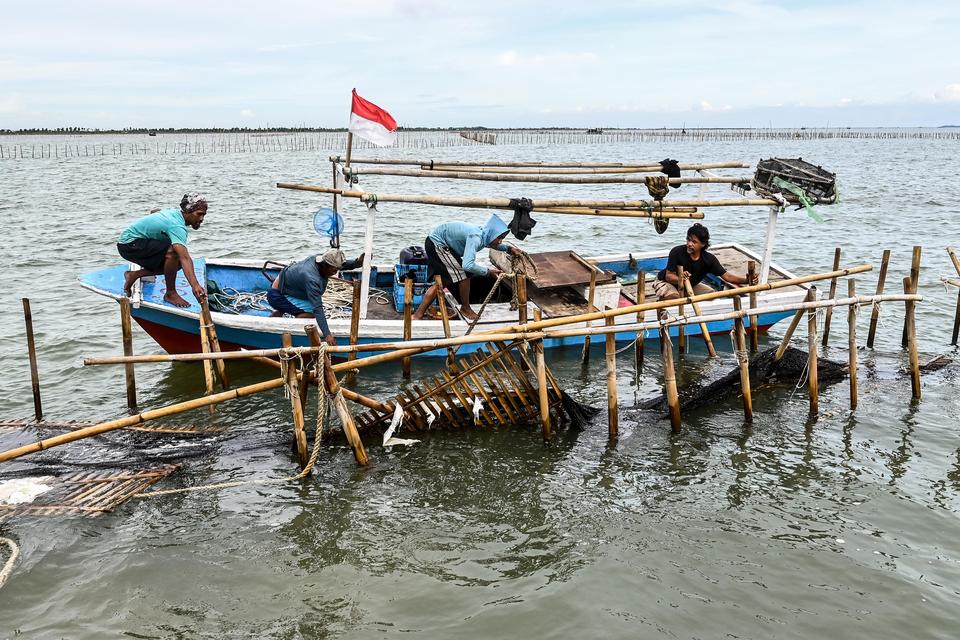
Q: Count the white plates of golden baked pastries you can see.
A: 0